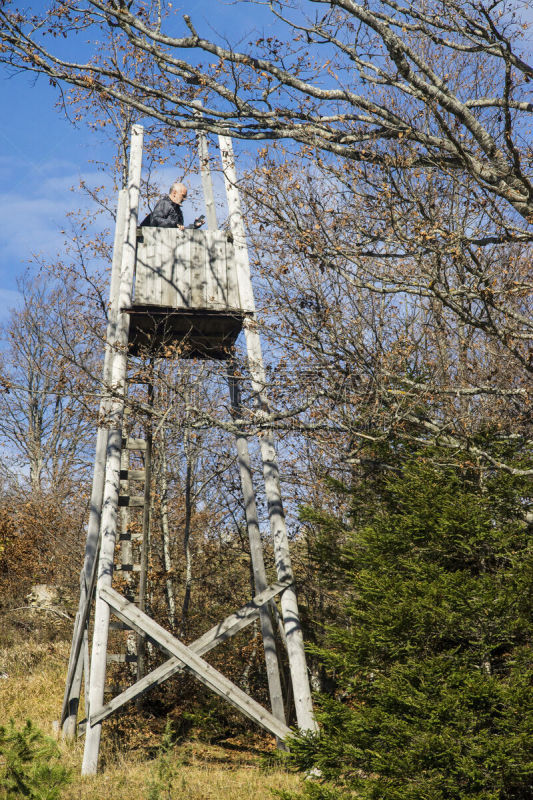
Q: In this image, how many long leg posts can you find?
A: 4